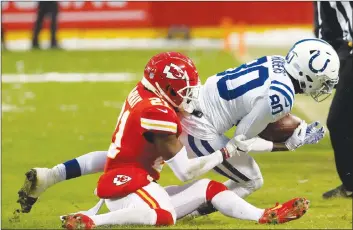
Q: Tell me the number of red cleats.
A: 2